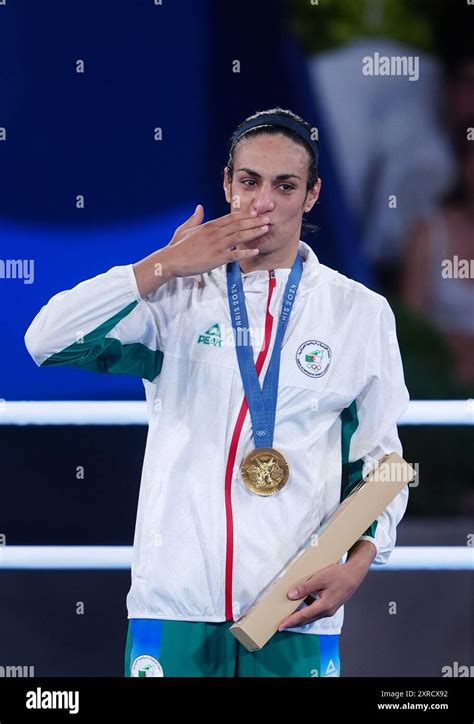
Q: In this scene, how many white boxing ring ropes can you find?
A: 2